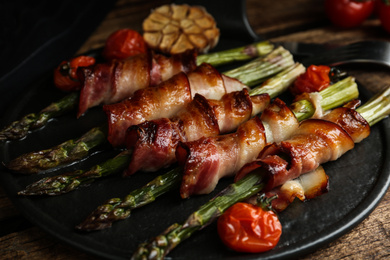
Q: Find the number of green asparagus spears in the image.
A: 5